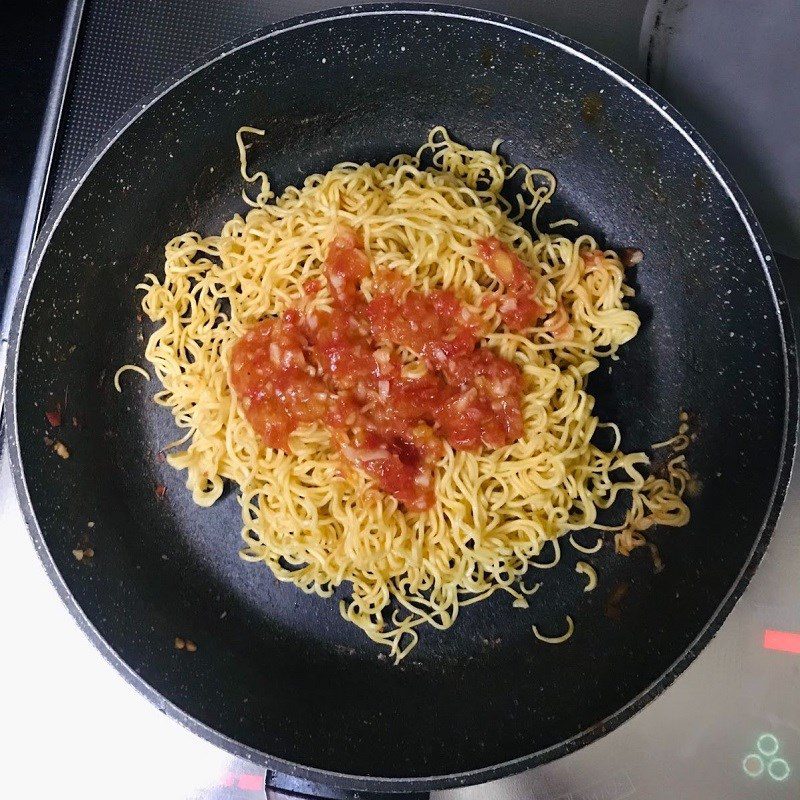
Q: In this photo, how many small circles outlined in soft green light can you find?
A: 3